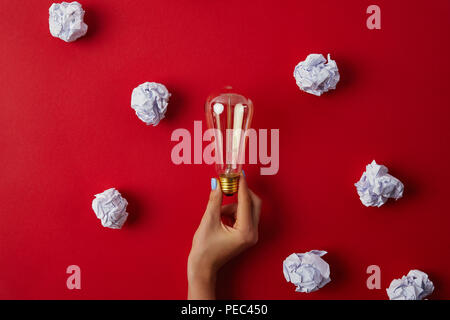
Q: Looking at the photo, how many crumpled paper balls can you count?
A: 7